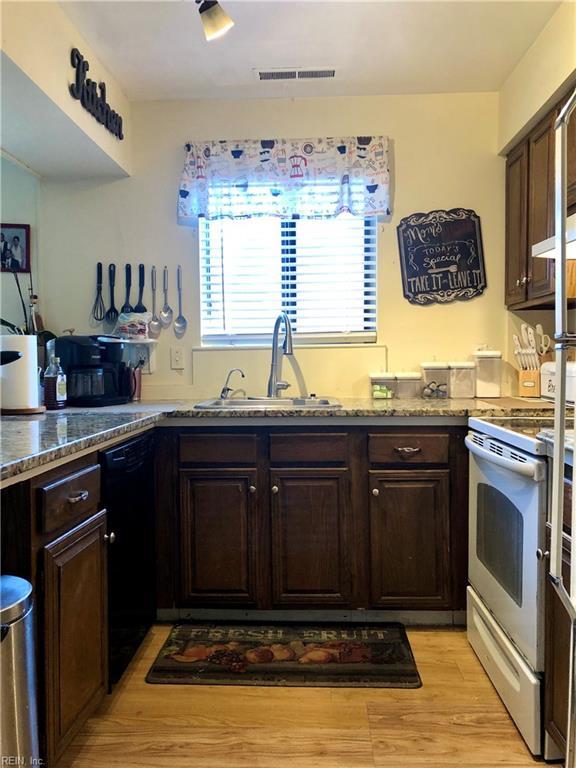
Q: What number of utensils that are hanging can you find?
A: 7